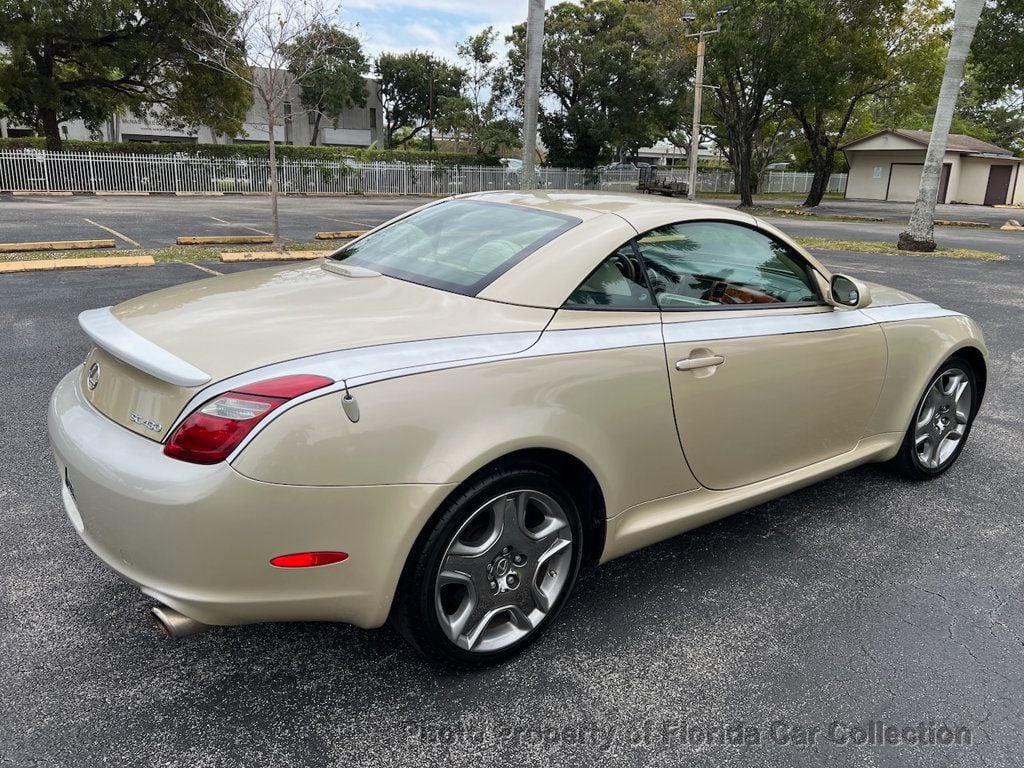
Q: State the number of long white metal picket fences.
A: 1